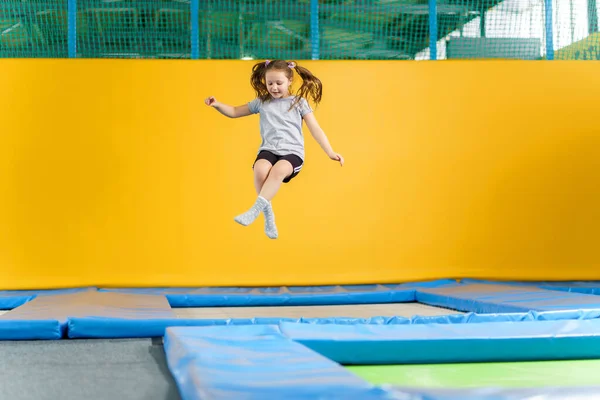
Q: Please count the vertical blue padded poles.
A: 5